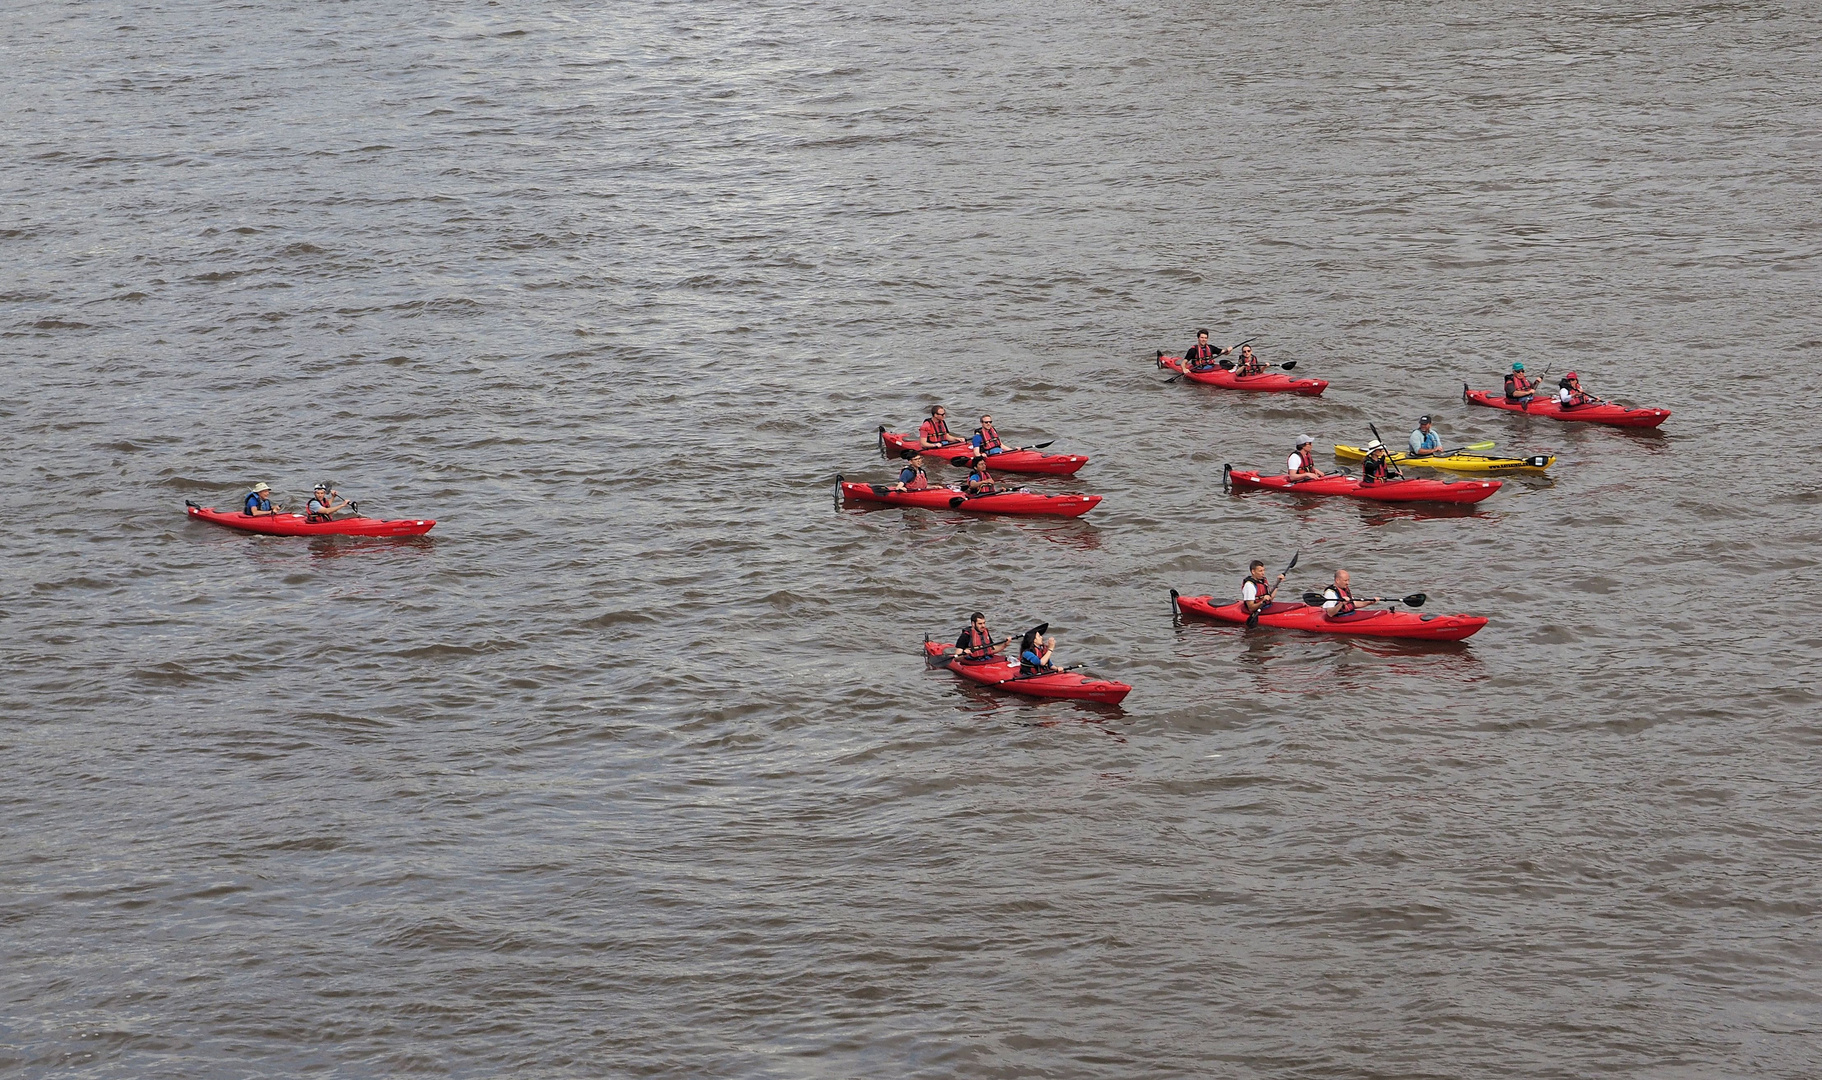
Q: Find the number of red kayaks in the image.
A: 8